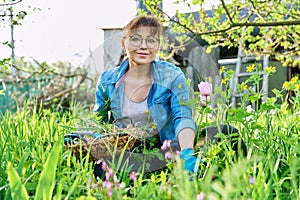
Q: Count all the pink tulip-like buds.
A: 2